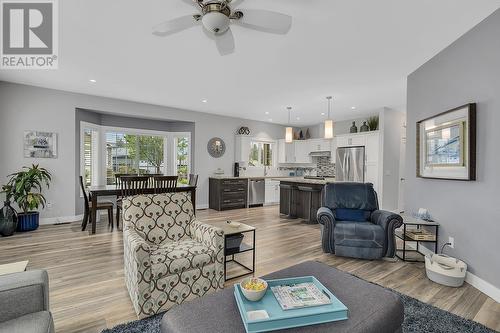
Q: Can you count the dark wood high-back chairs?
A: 6